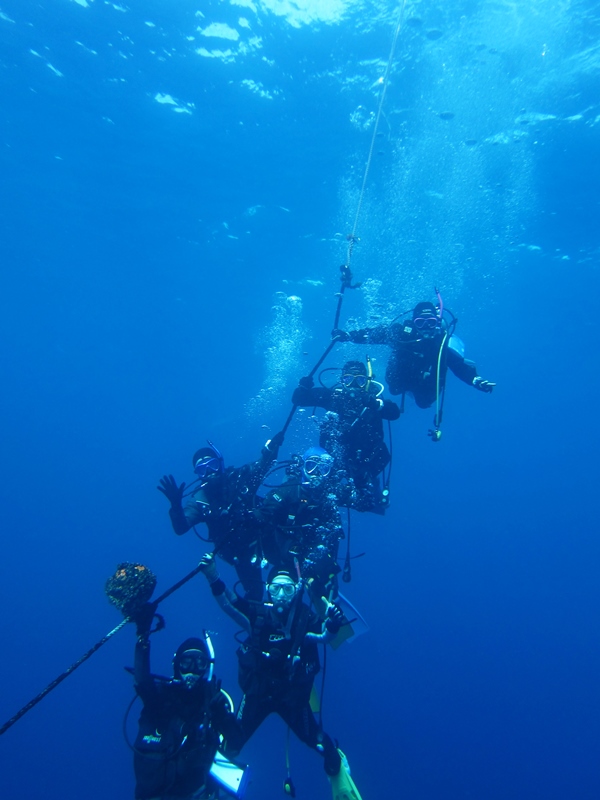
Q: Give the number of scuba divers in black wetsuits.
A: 6